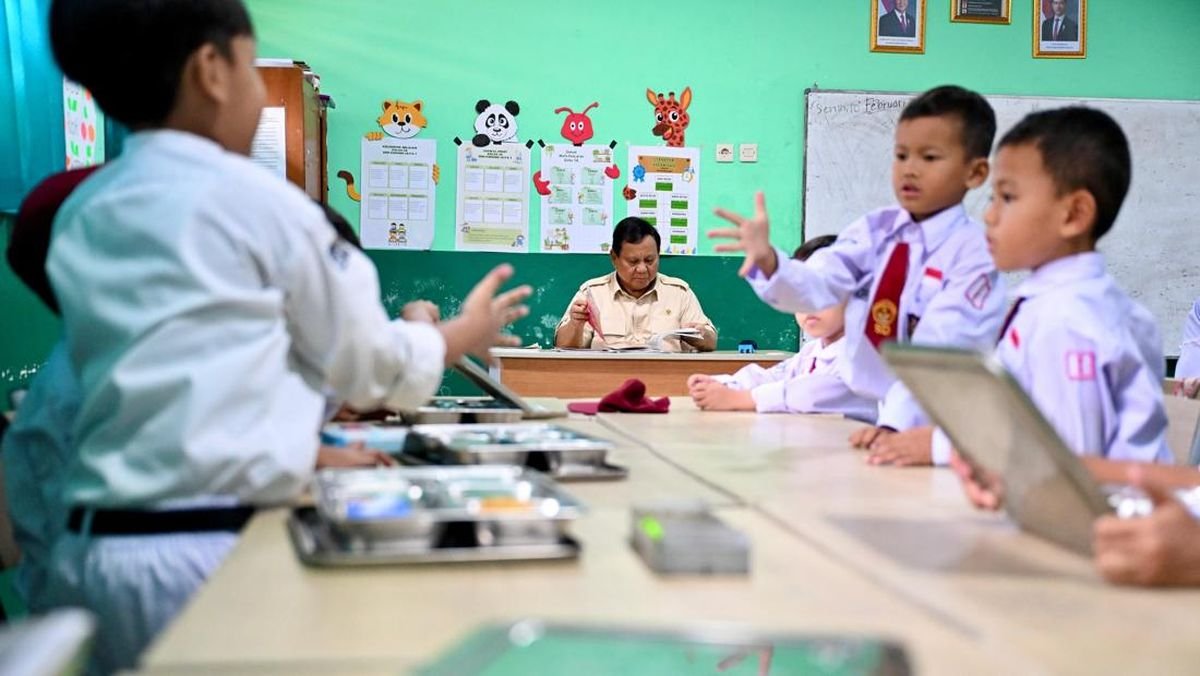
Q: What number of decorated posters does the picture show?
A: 4